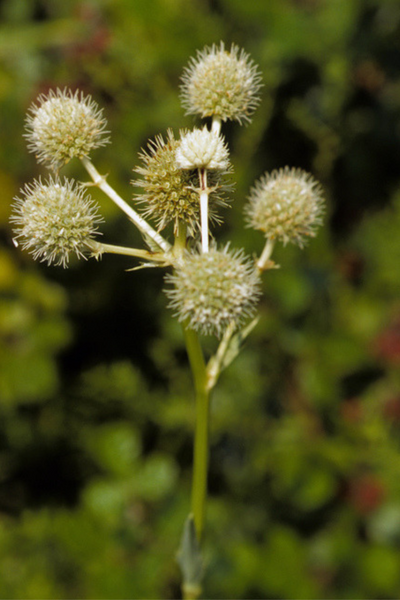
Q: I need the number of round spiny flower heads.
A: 7